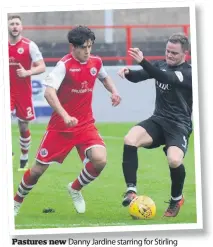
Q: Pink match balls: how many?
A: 0